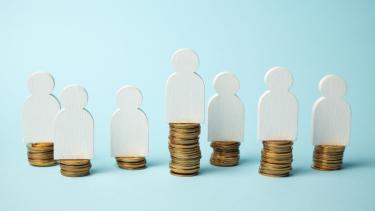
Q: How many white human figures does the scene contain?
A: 7